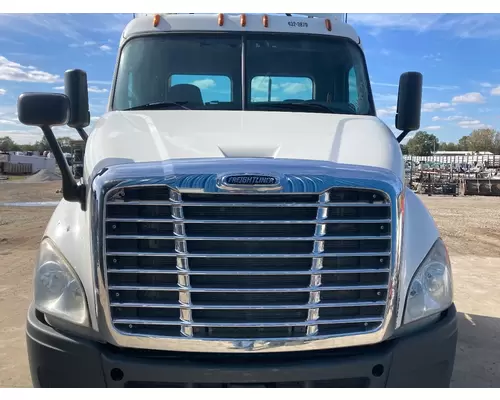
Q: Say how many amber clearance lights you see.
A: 5